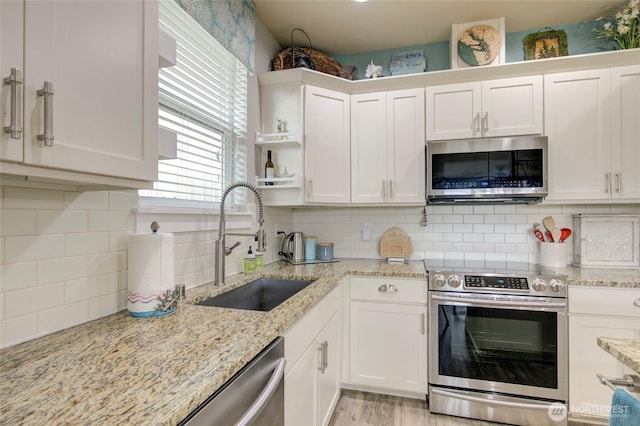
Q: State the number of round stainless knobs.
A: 4